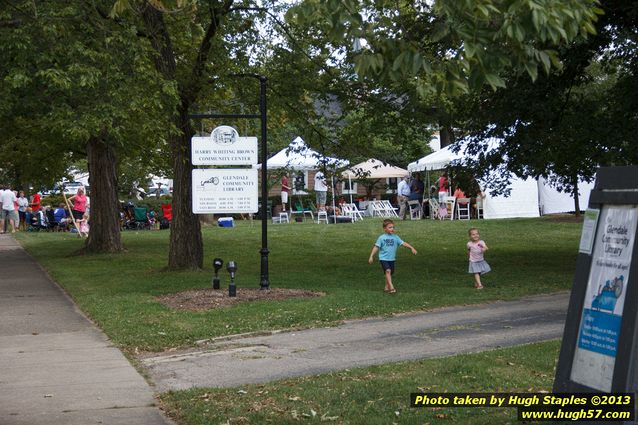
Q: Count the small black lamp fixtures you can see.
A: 2